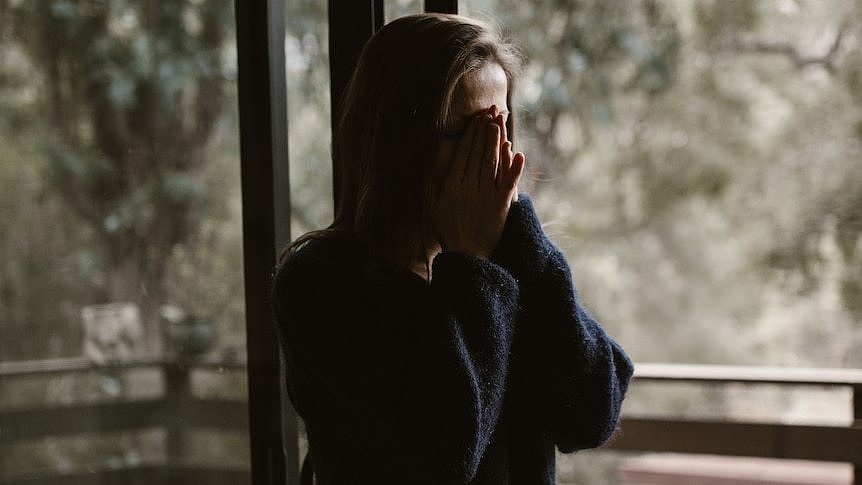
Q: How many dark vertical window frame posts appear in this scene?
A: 3